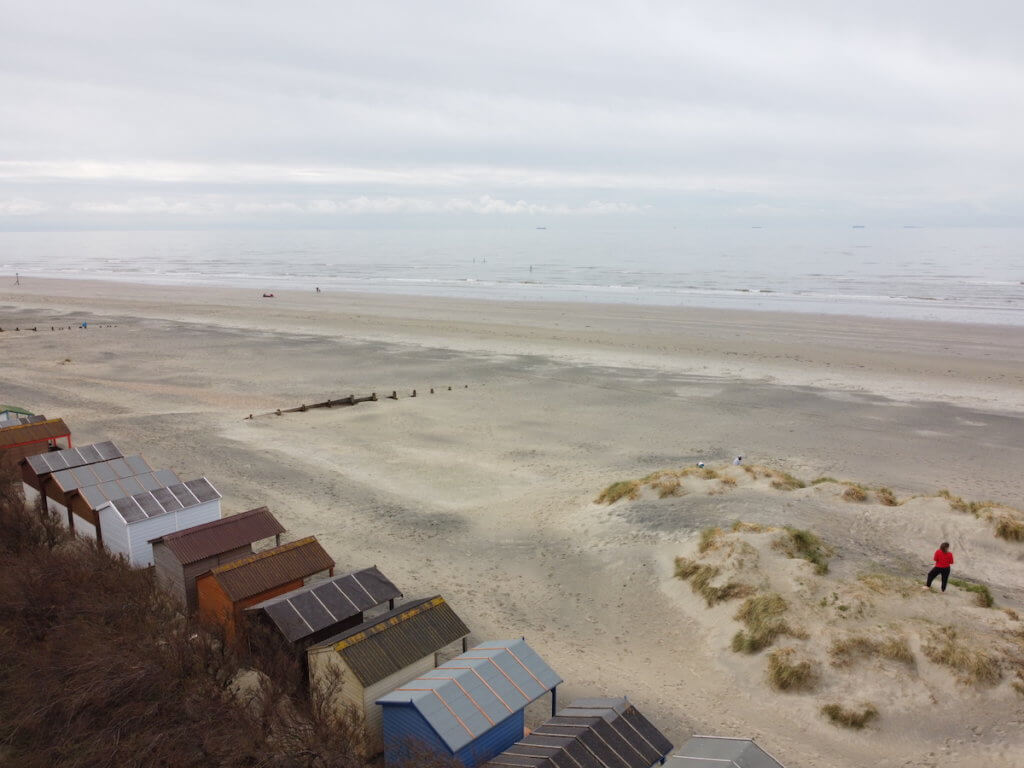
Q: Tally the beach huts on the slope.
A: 14